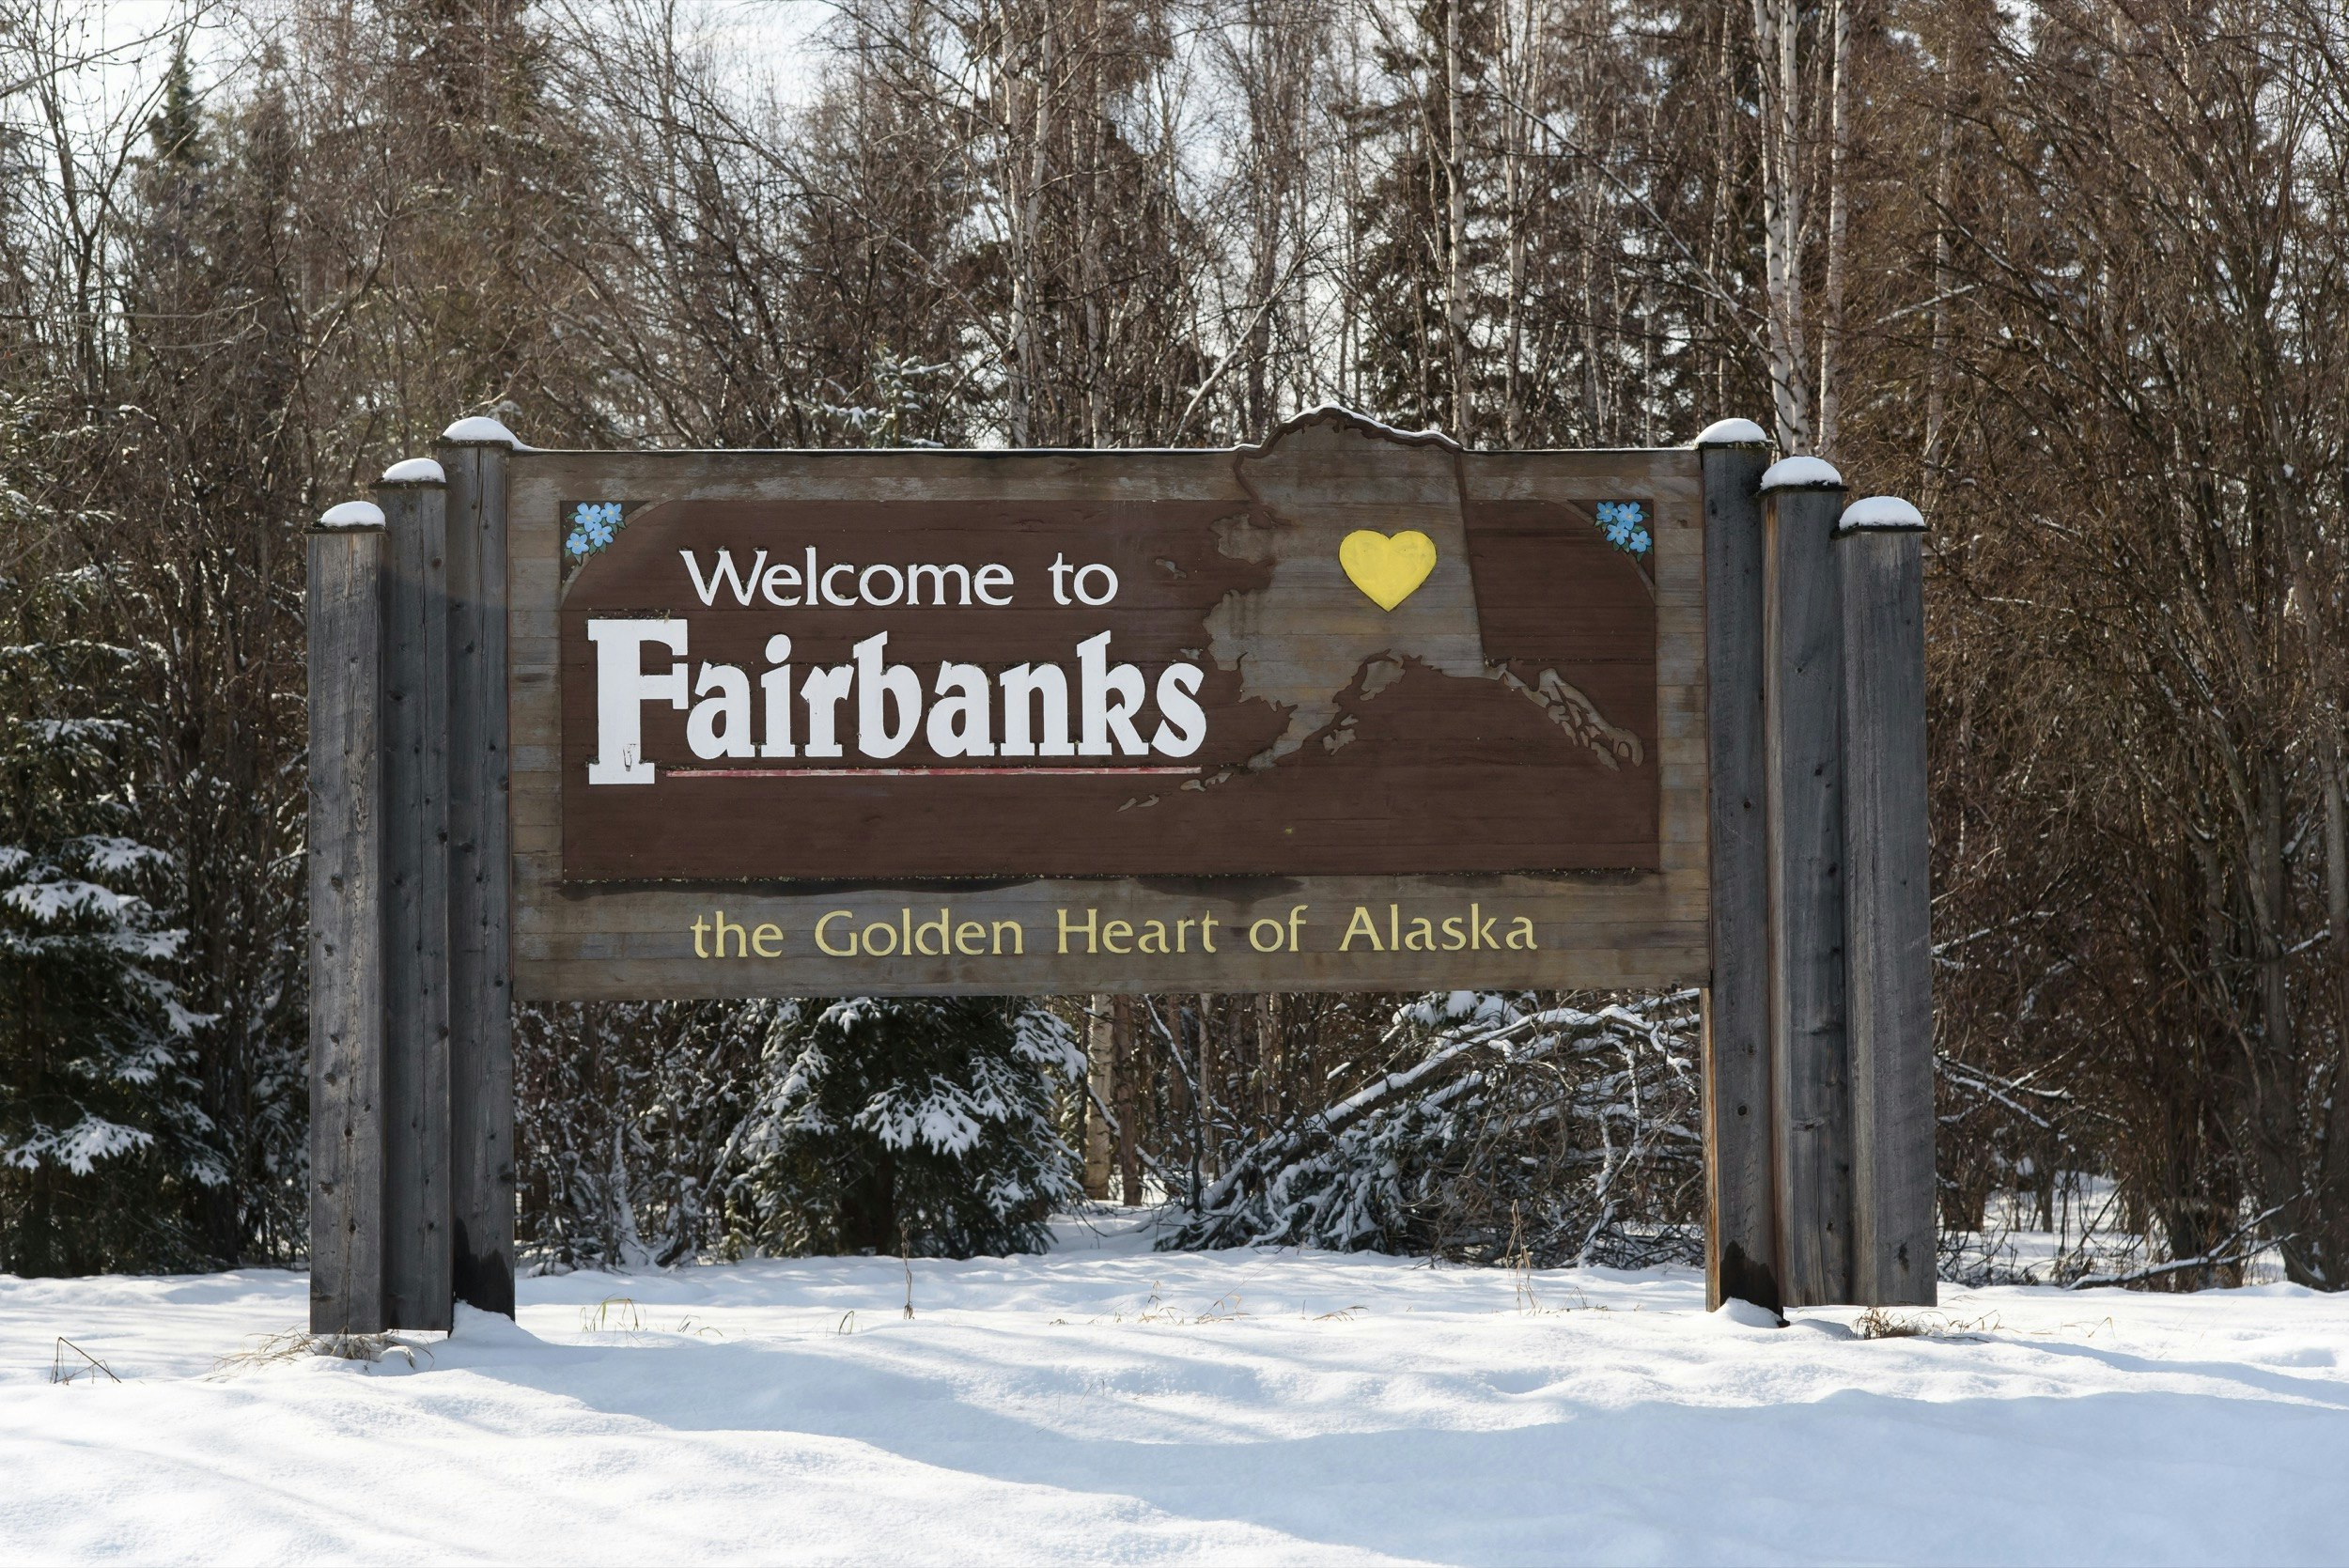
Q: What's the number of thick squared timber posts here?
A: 6